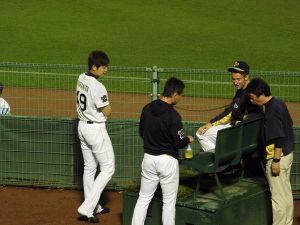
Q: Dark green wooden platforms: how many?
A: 1